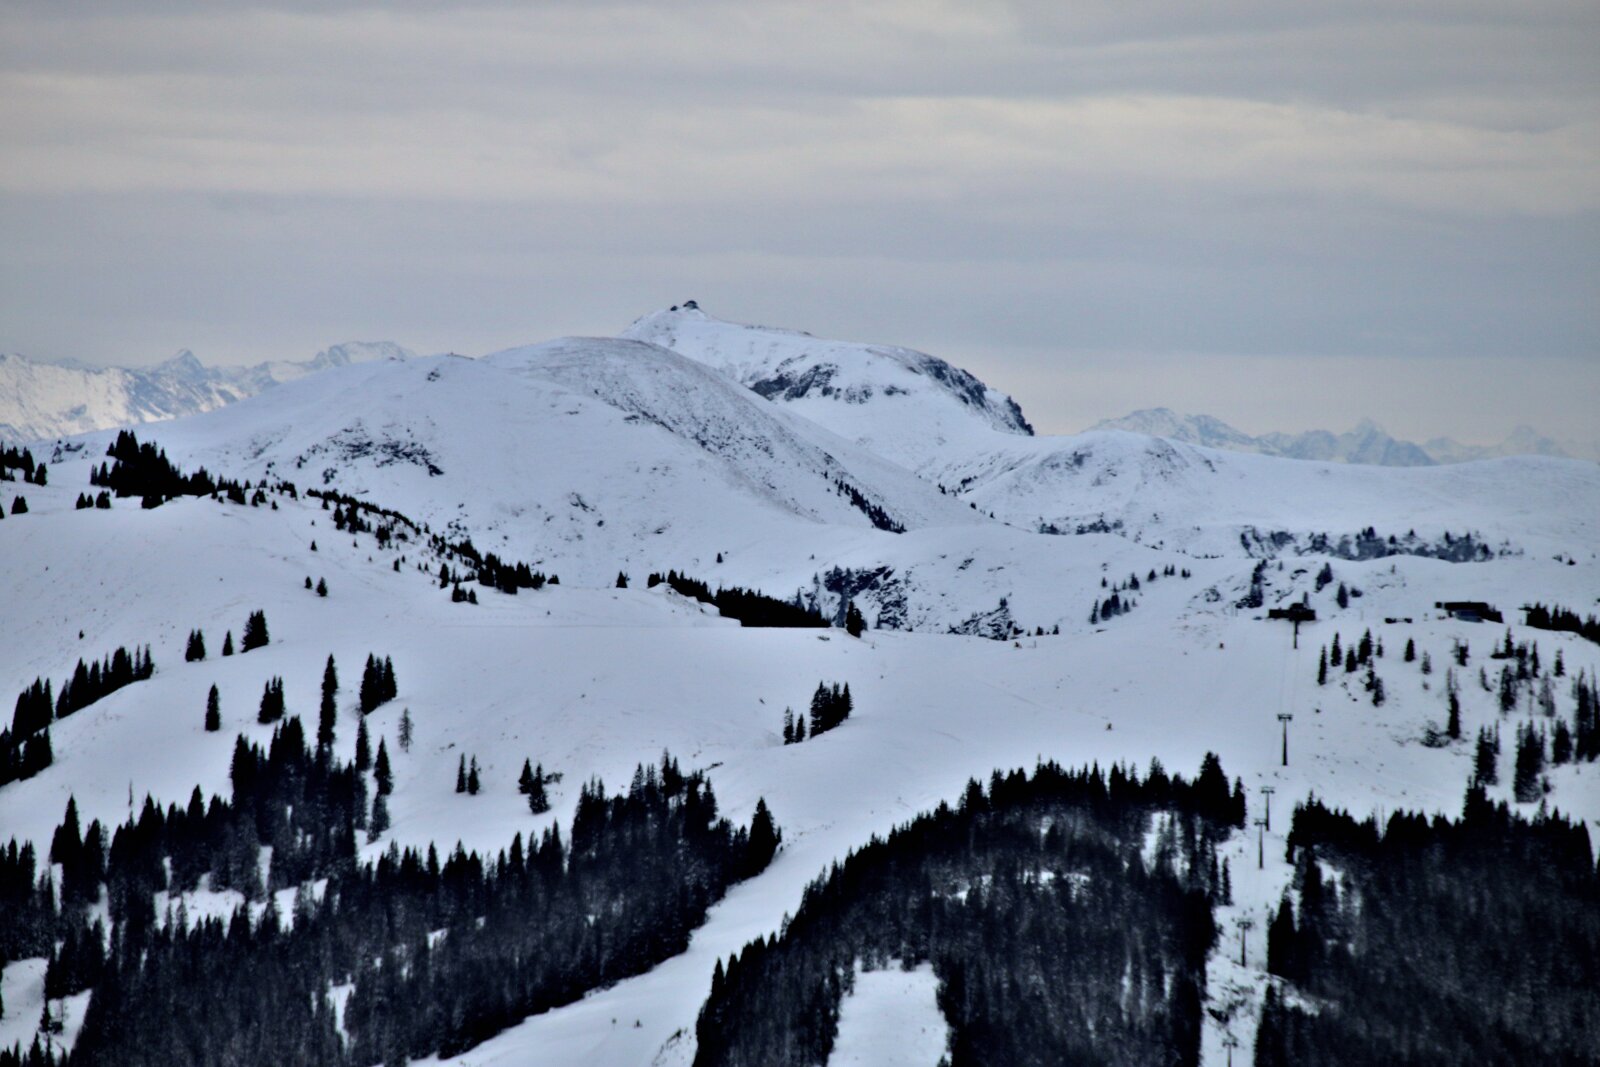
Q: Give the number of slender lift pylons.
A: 6